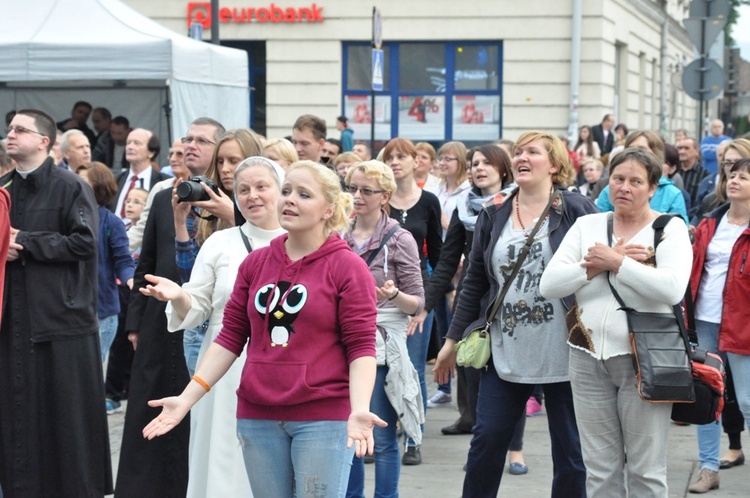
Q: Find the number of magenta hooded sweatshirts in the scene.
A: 1